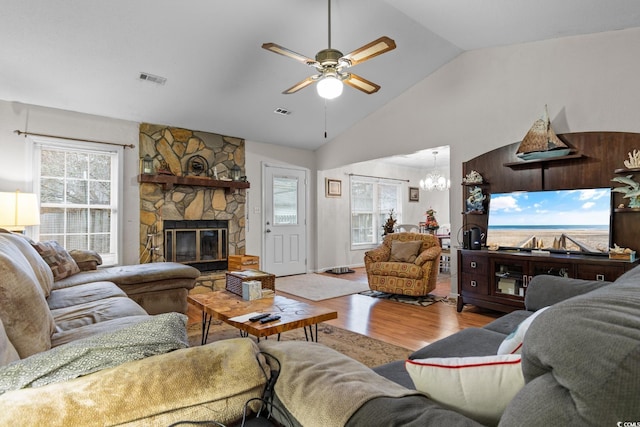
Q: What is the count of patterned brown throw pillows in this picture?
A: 1